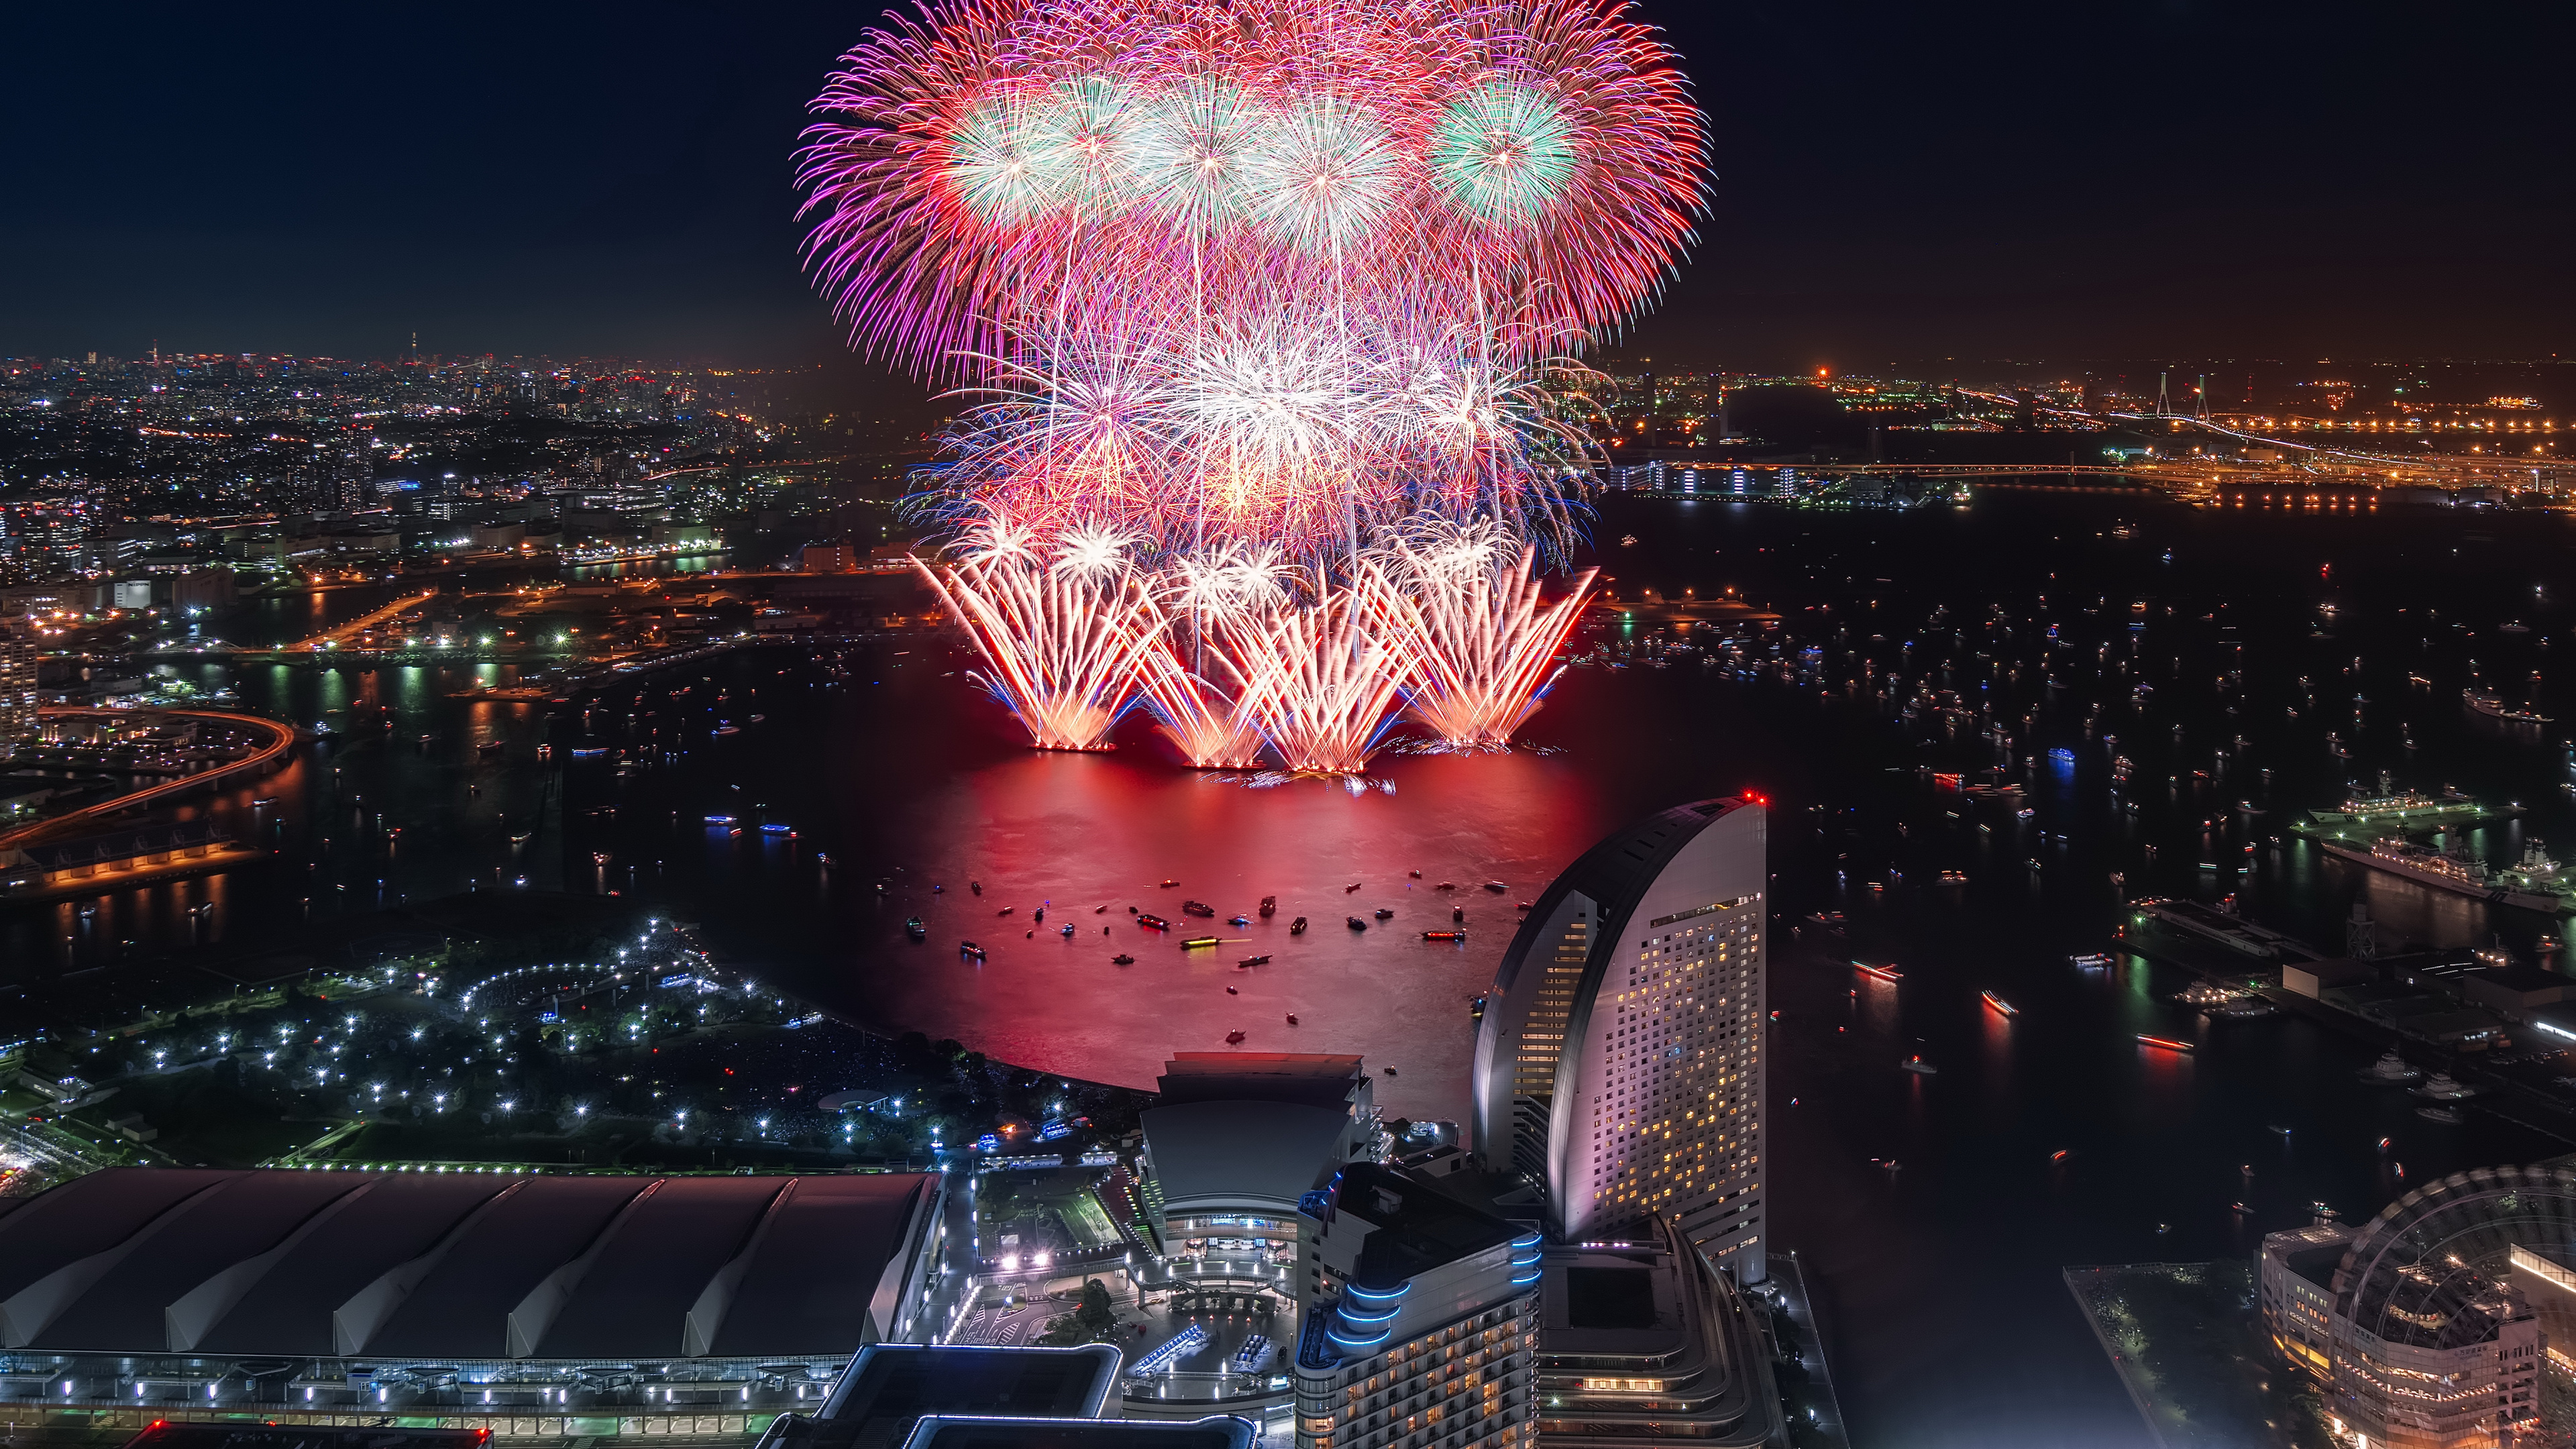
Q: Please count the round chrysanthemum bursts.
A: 5